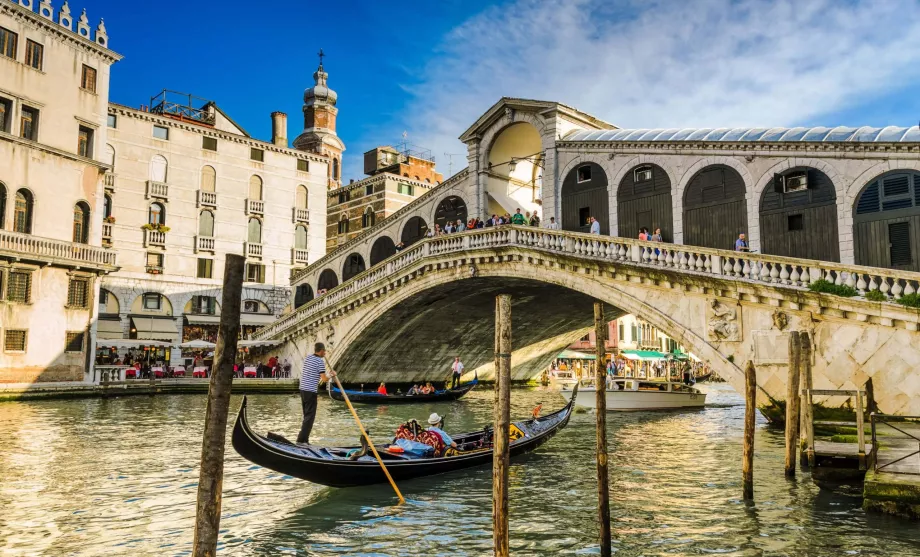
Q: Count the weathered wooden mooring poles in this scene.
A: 6